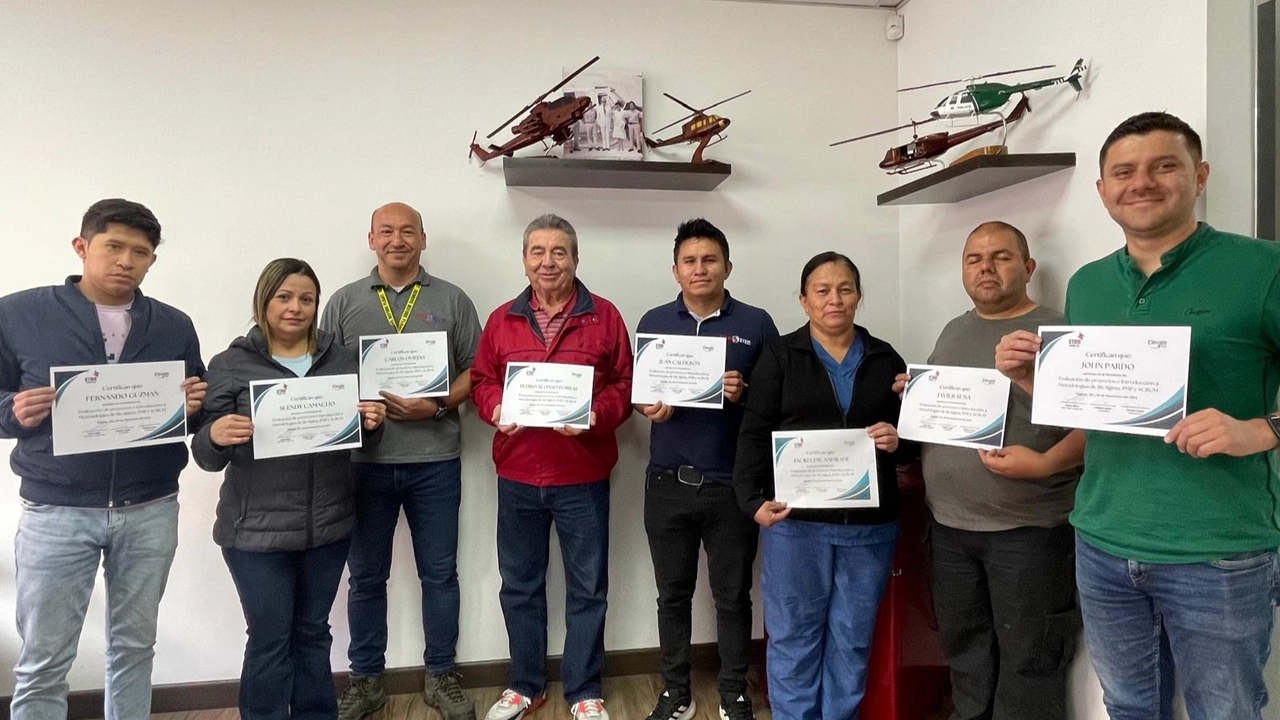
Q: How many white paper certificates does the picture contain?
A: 8